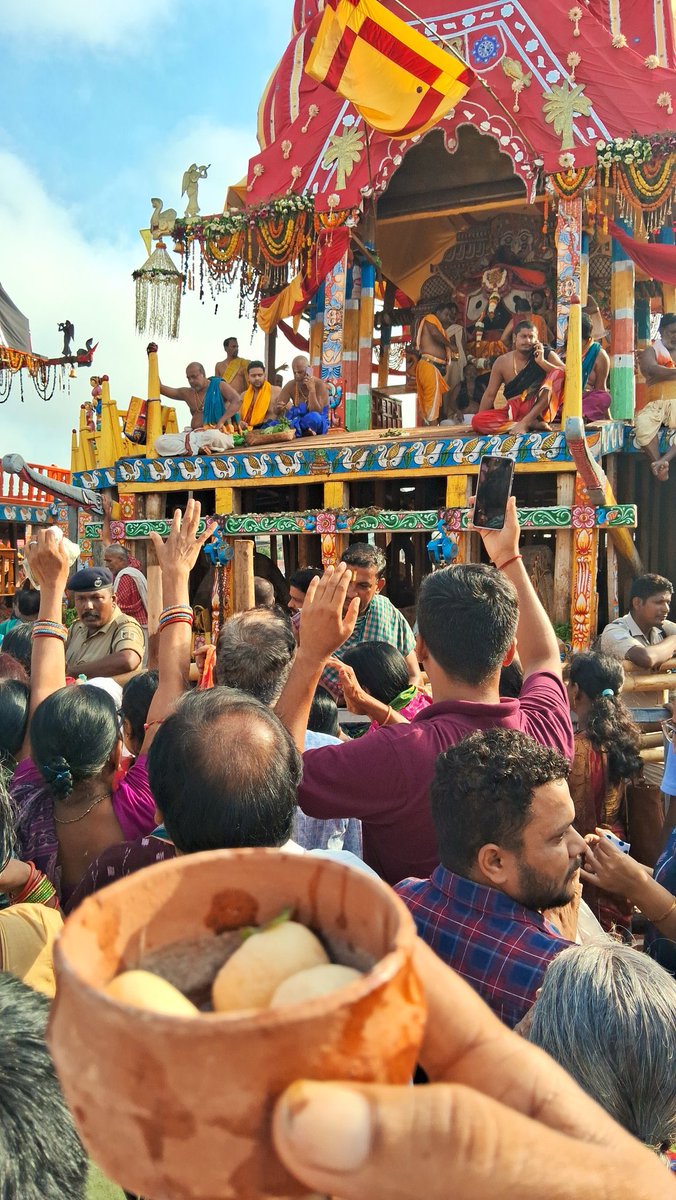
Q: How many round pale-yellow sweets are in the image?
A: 3